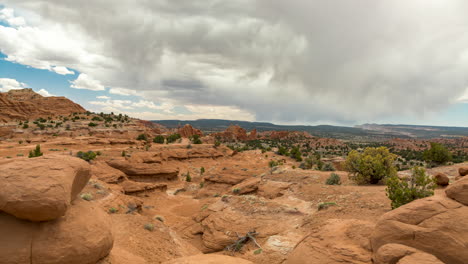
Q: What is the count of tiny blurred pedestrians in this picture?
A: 0